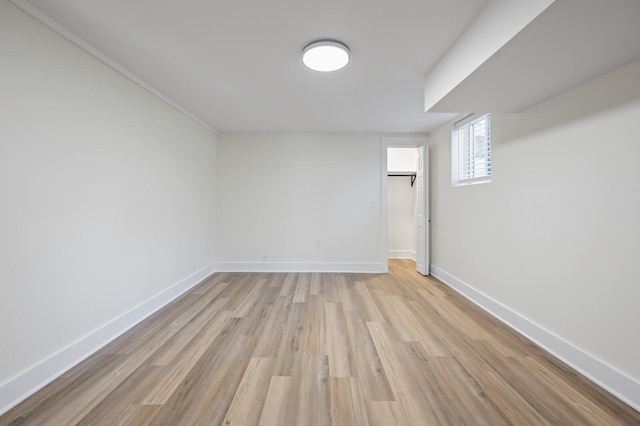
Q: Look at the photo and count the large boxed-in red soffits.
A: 0